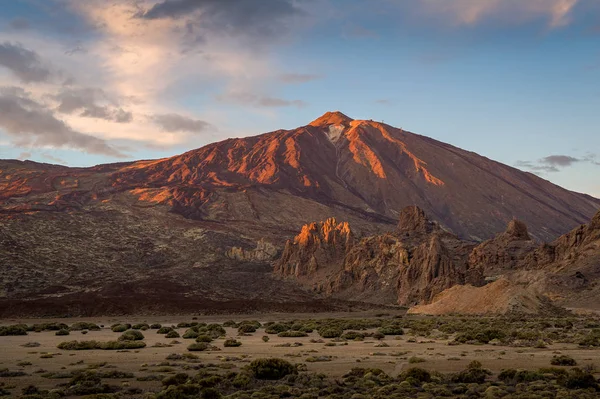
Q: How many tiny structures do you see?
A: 3